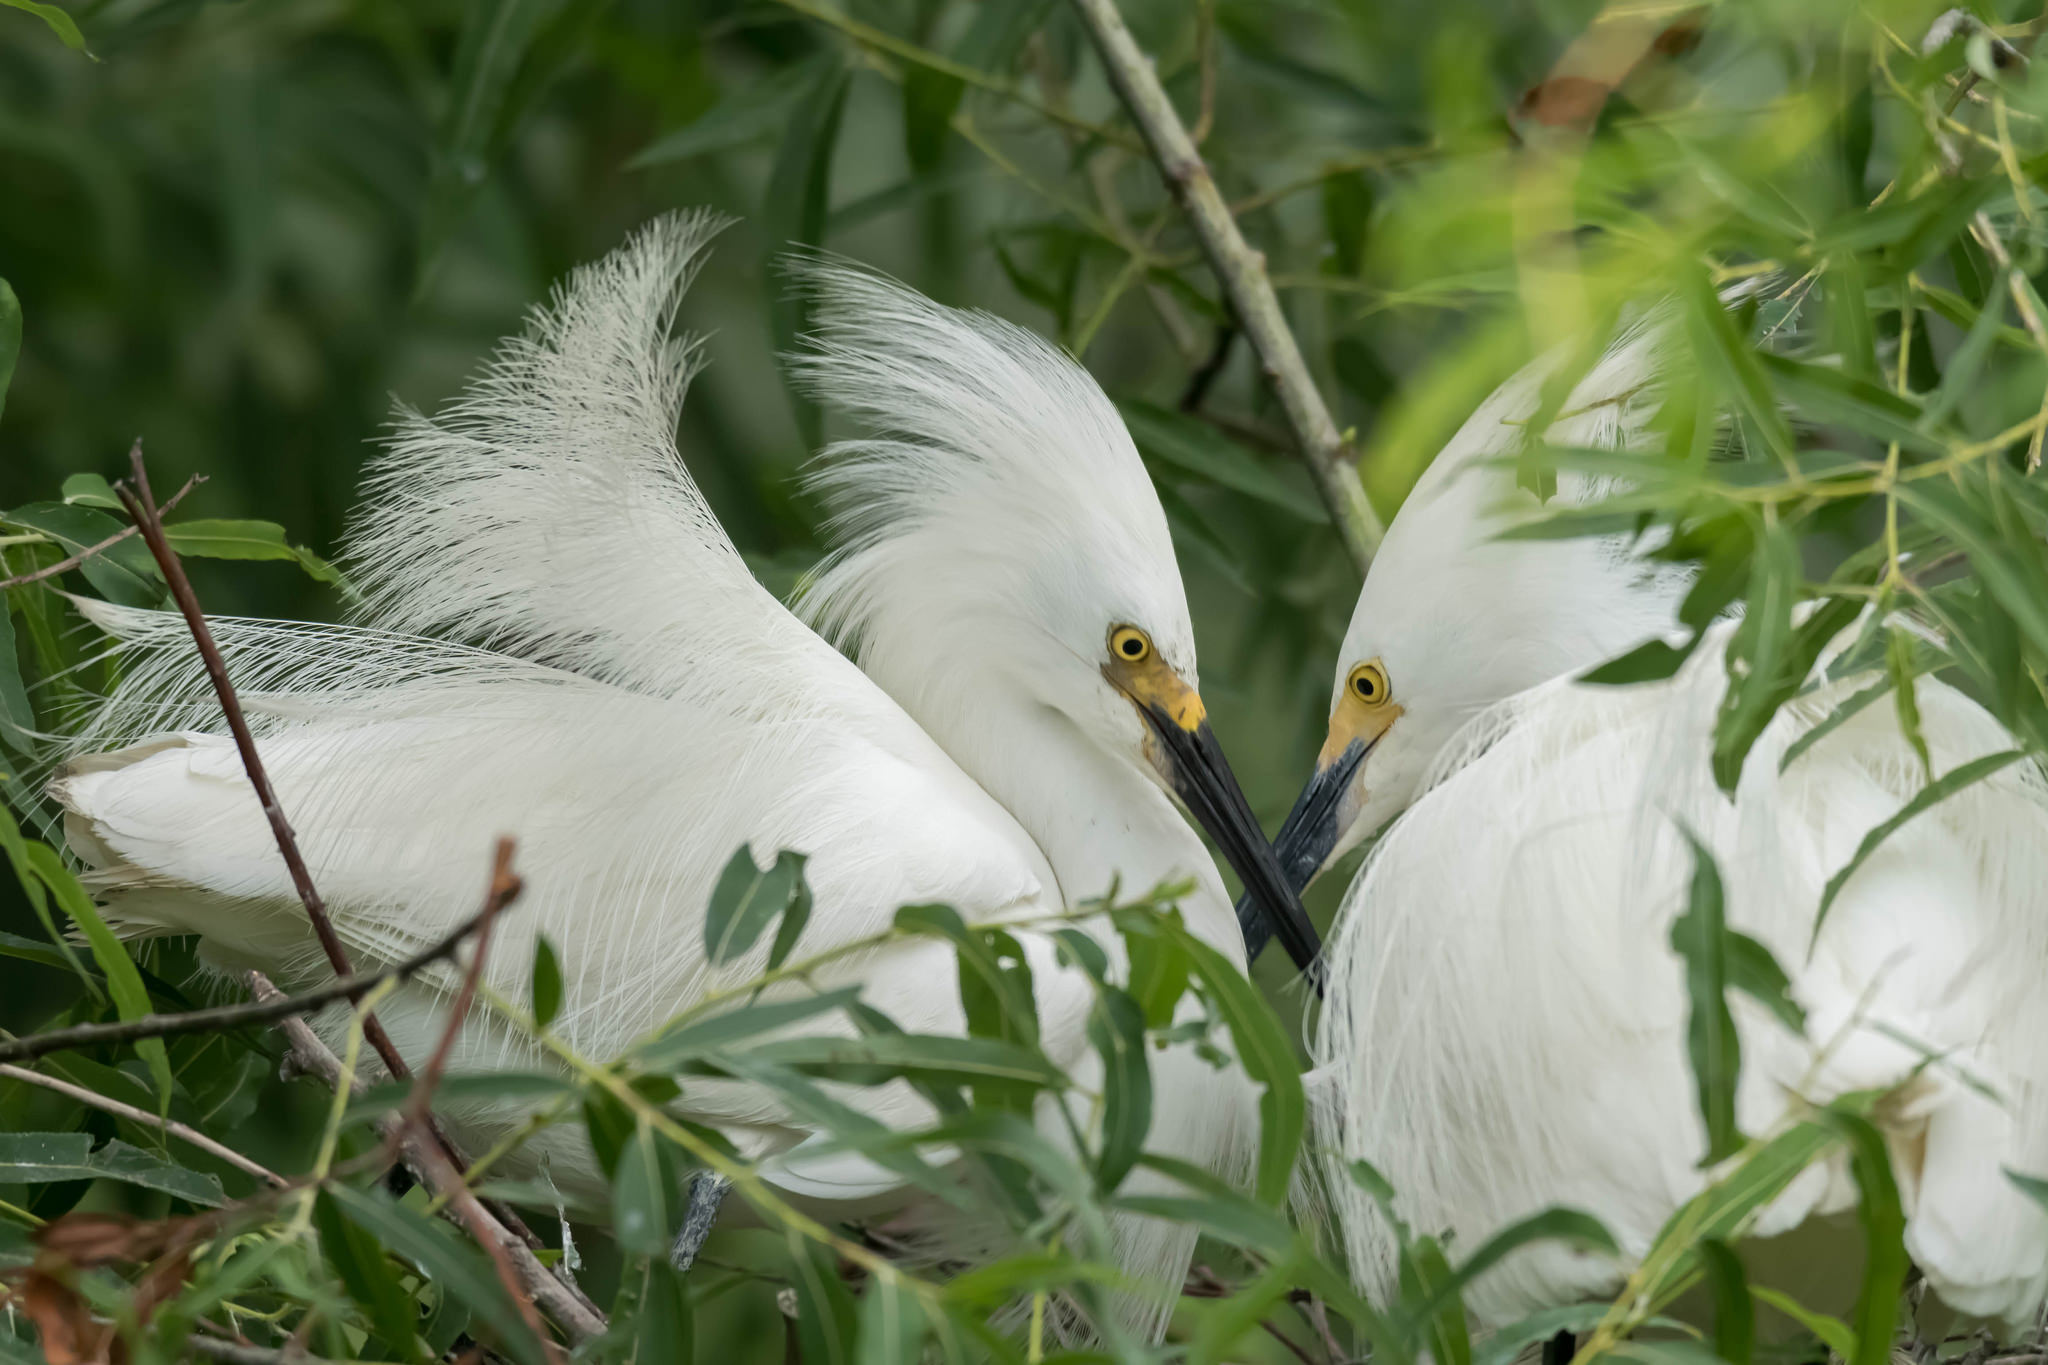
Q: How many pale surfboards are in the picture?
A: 0